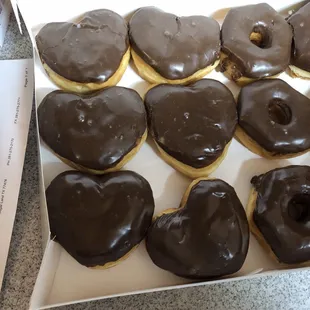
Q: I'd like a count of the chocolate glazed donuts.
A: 10